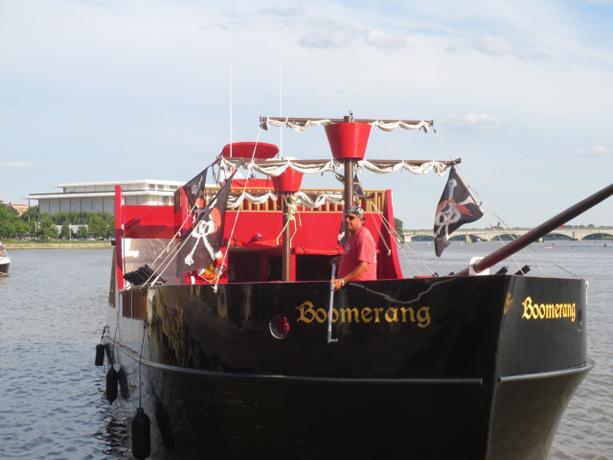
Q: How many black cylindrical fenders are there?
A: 3